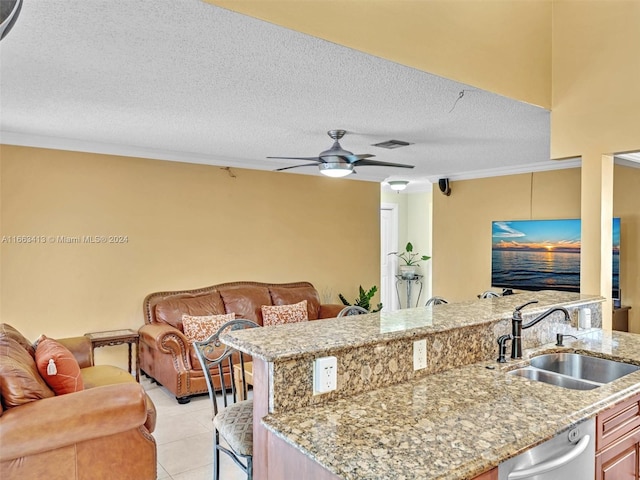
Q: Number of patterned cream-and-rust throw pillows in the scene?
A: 2